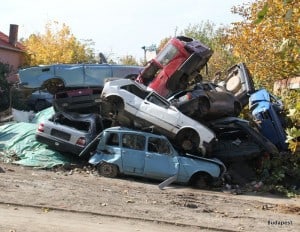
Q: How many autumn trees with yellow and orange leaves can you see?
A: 2